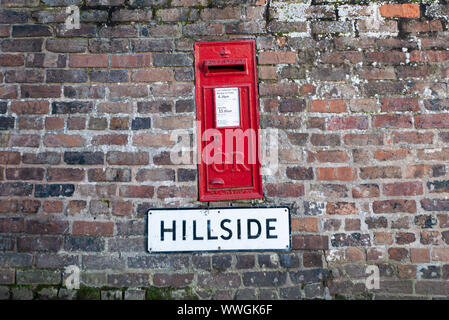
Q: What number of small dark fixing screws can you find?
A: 6